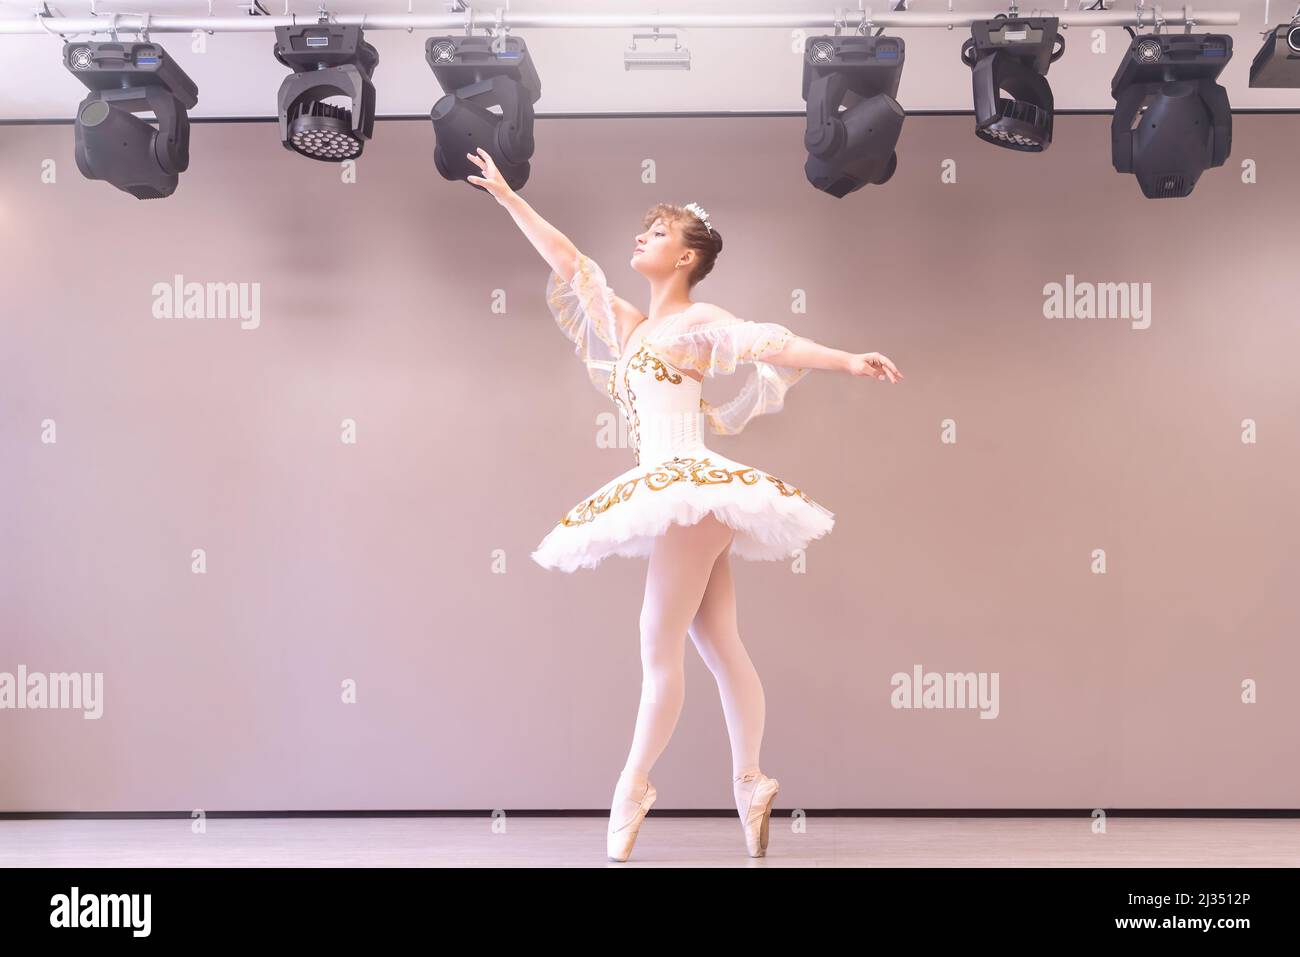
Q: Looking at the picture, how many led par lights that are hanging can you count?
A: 2